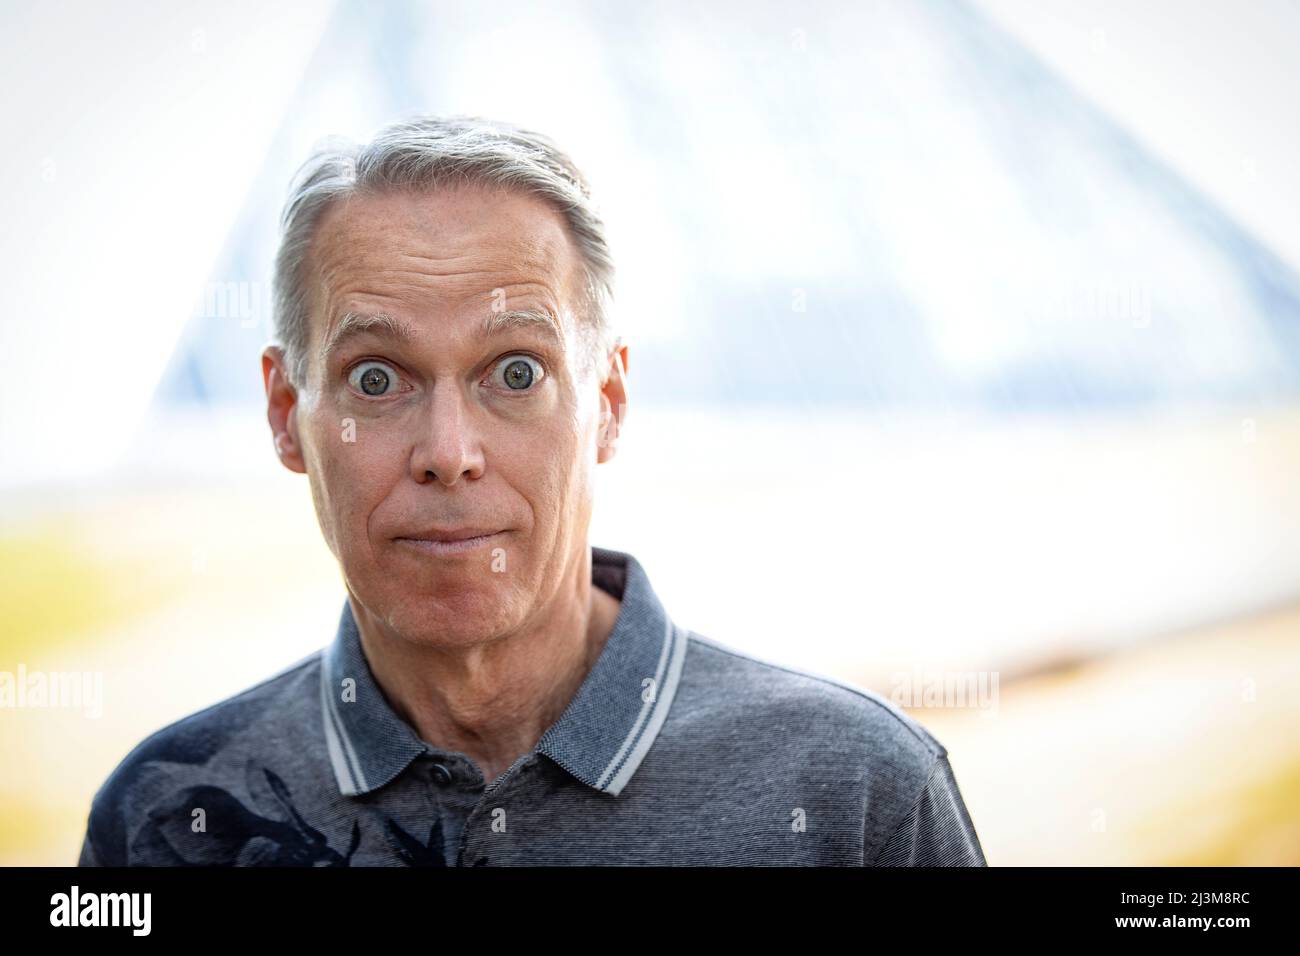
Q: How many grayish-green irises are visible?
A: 2